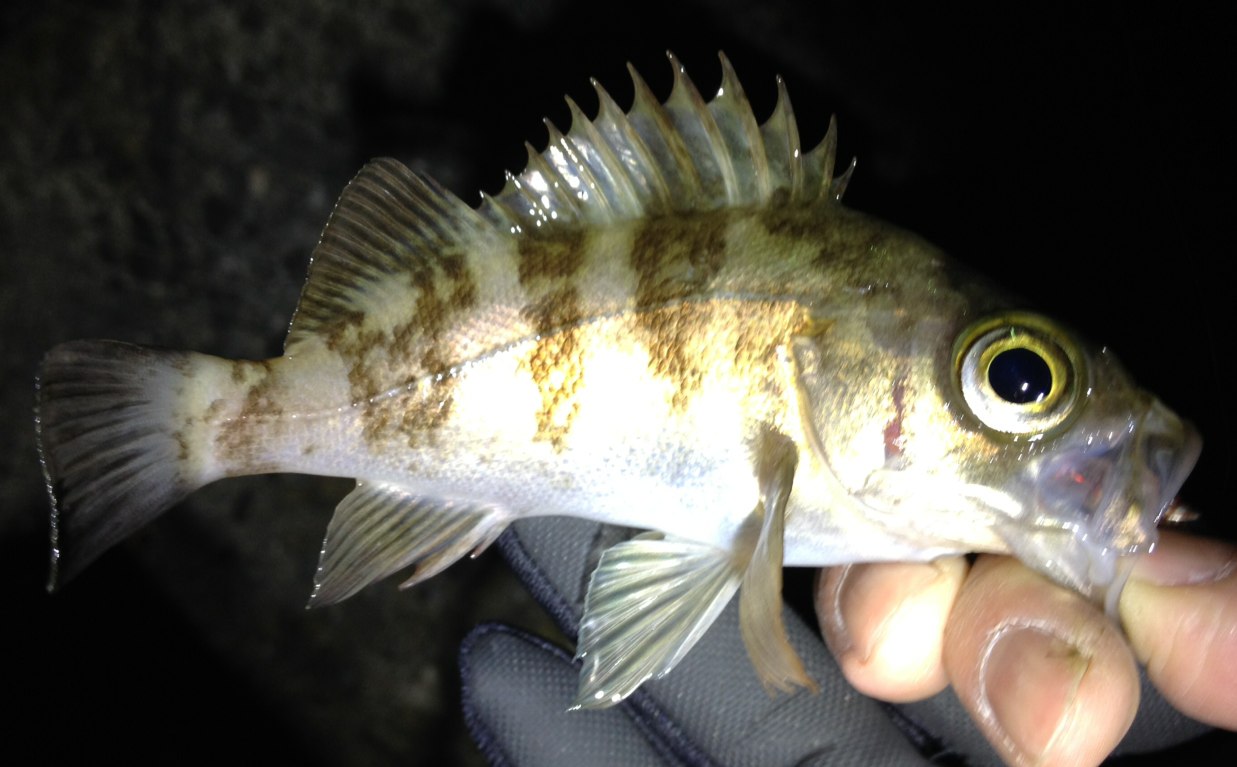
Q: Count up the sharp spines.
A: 12